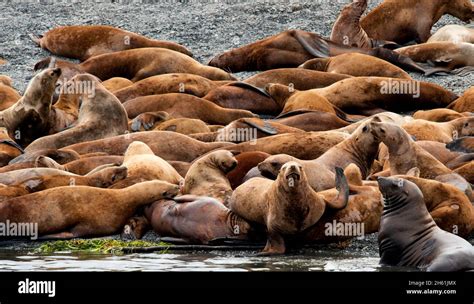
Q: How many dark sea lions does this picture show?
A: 1